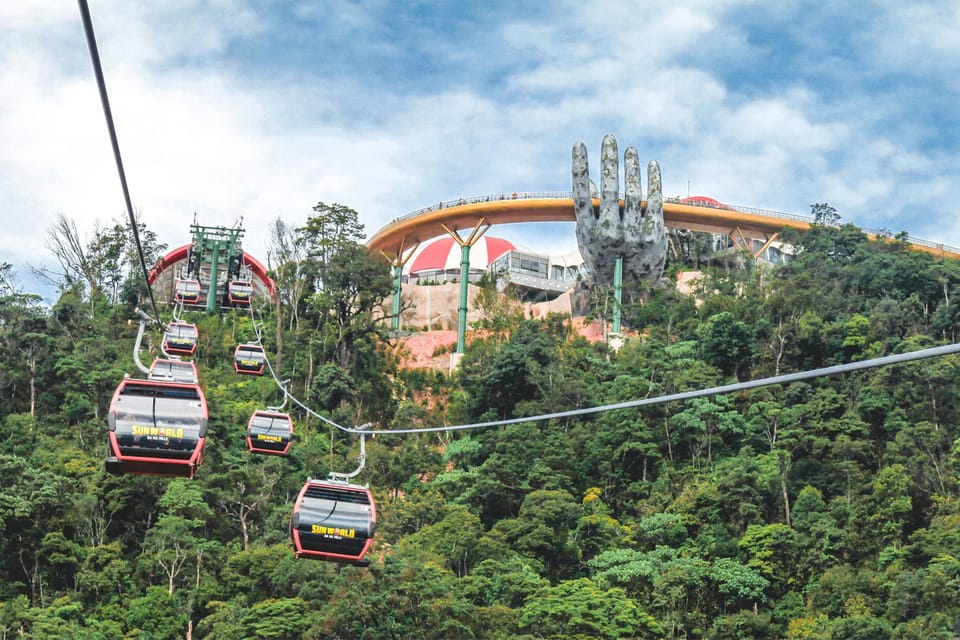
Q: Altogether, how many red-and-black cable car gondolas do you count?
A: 8